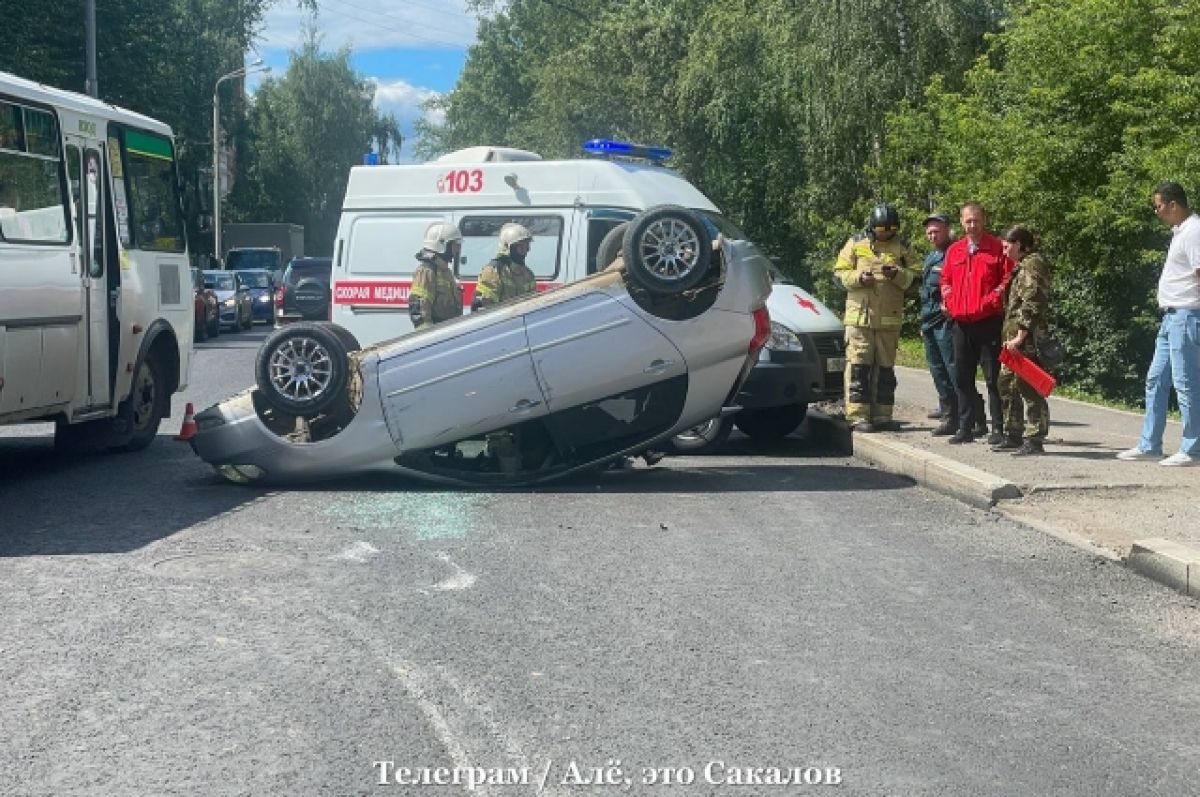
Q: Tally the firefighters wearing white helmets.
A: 2